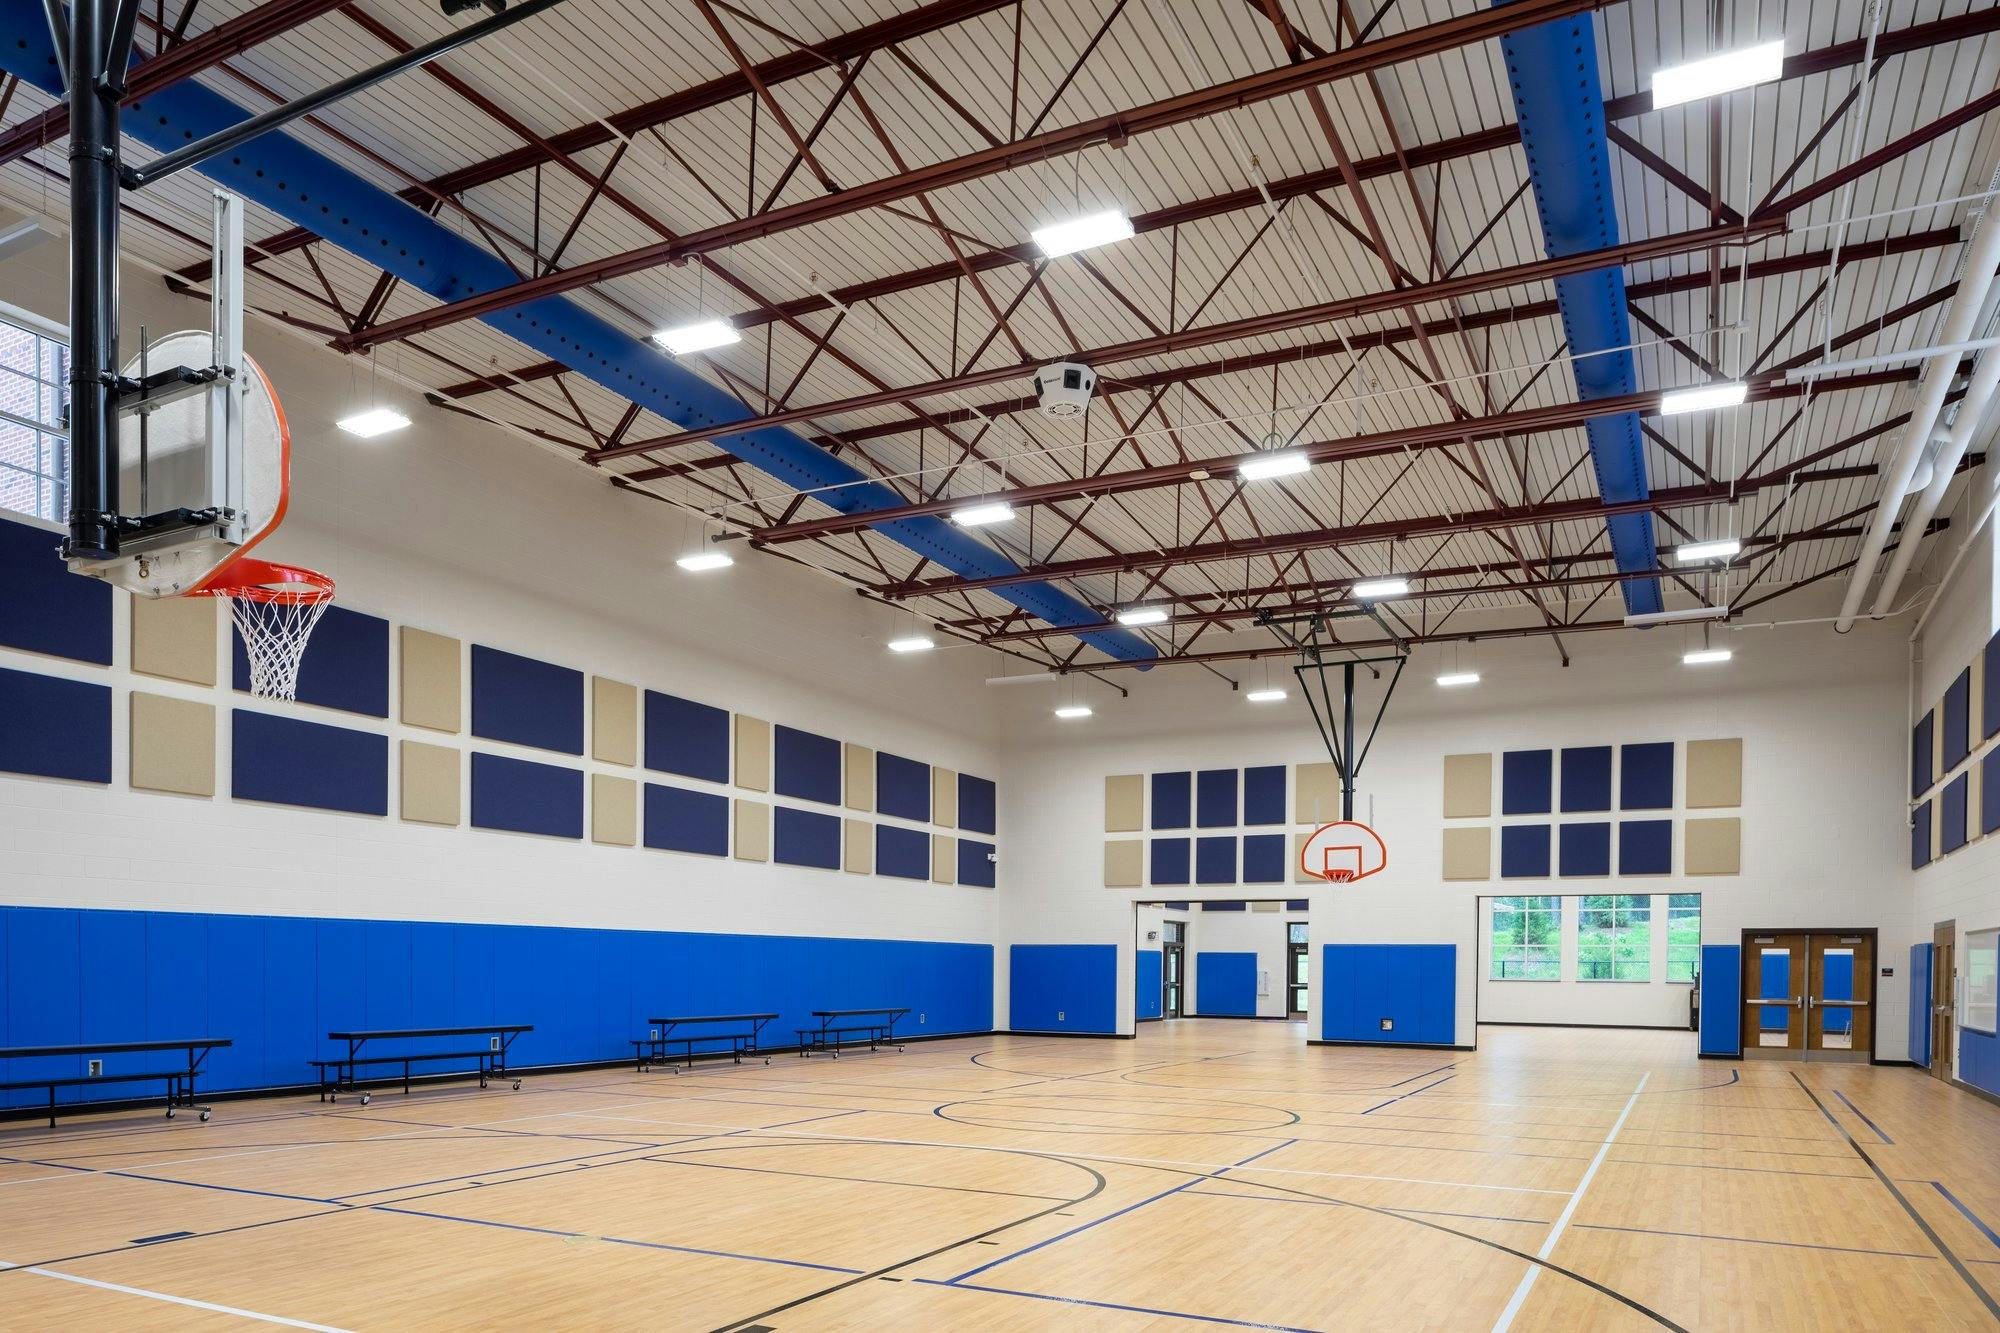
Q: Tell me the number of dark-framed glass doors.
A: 2